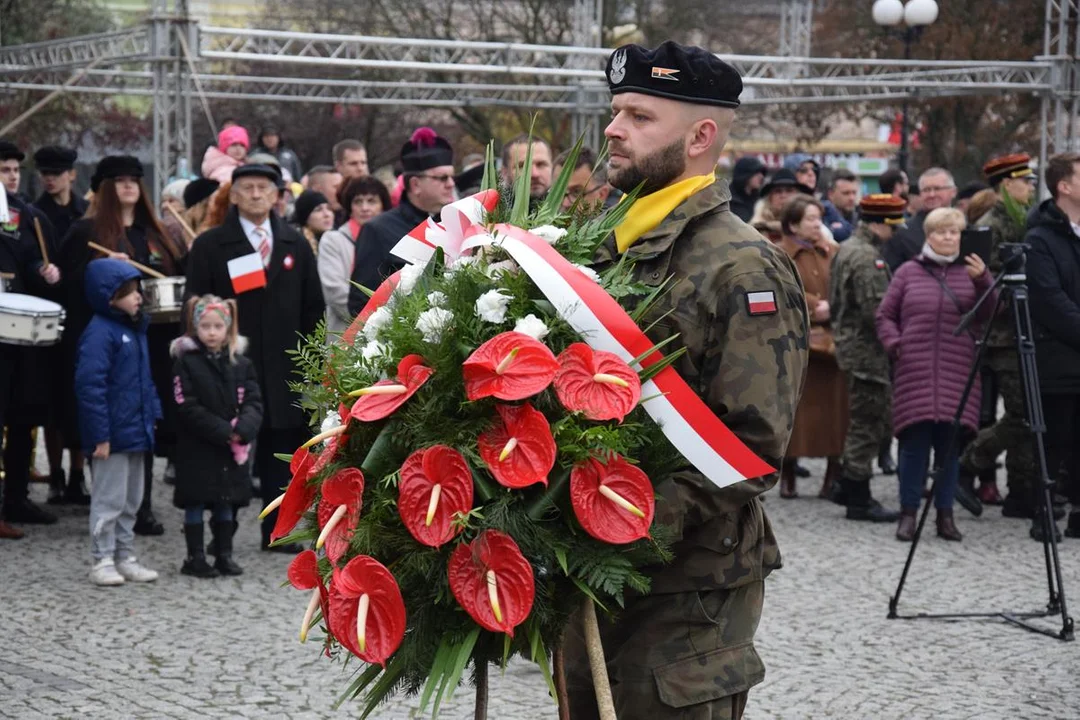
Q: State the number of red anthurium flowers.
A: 12